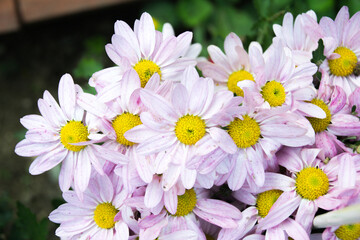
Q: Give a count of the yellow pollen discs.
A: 14